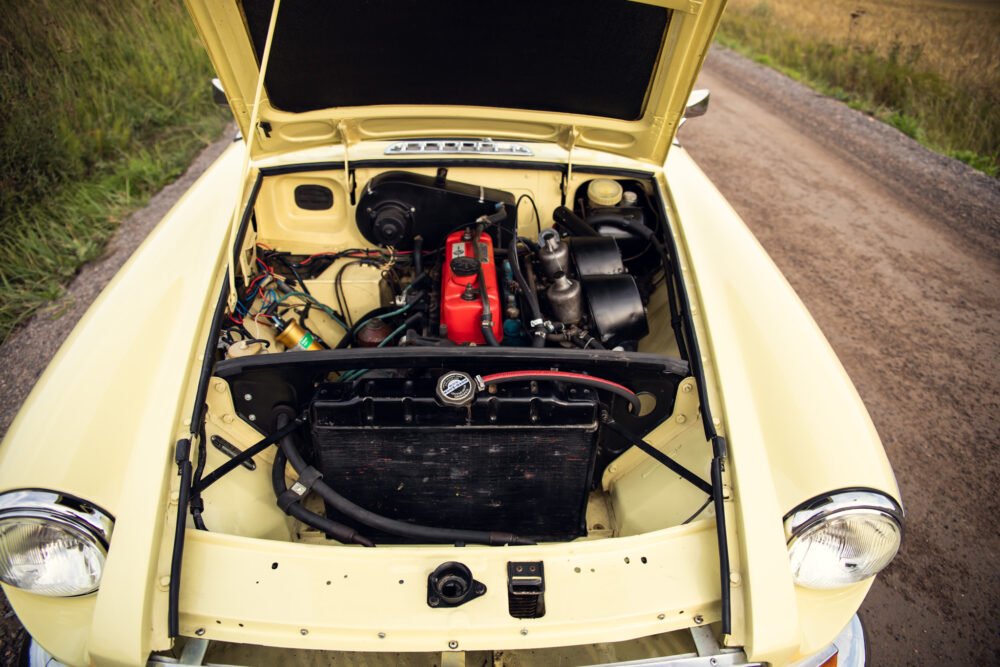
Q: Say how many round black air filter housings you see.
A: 2